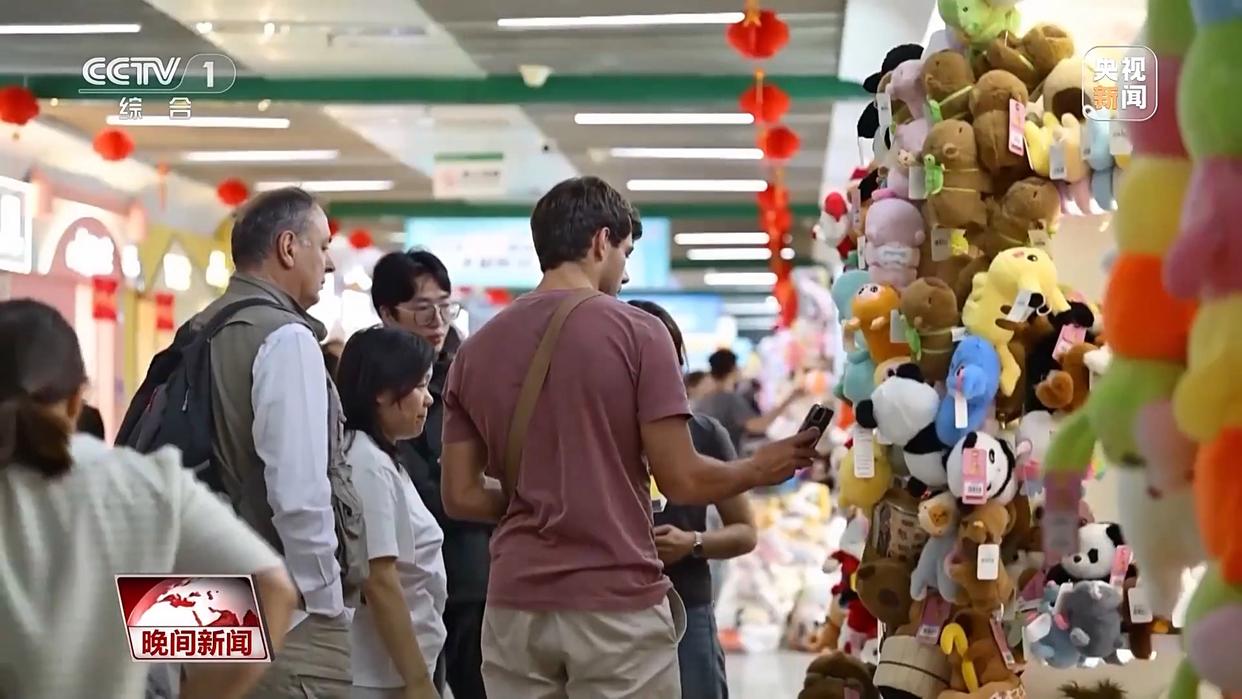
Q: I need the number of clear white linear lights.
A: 11